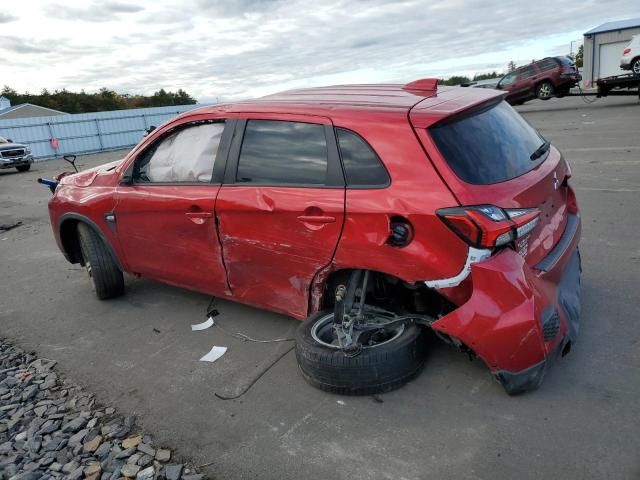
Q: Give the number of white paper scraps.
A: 2